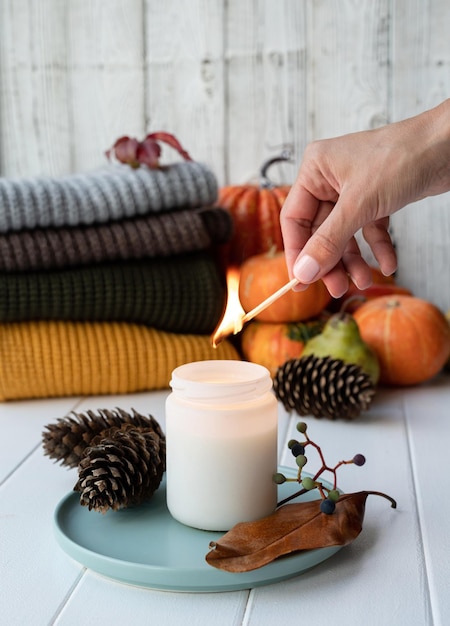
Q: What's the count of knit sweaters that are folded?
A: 4